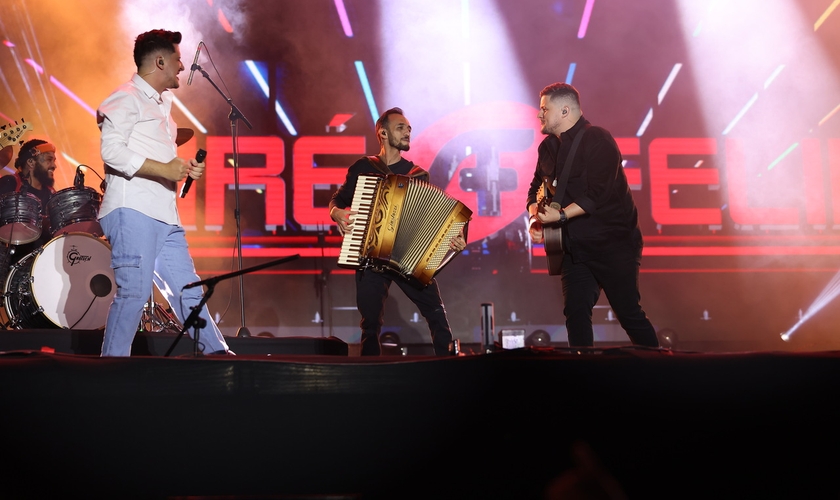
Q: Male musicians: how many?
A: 4